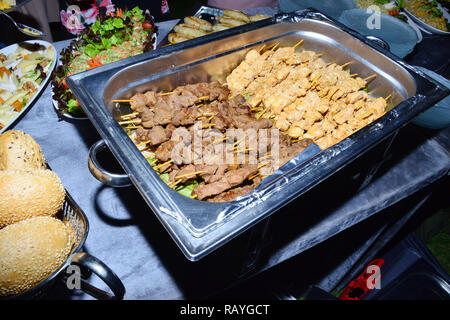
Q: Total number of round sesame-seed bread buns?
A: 3